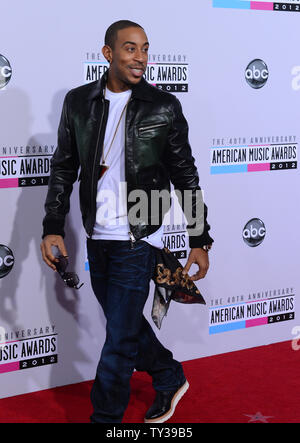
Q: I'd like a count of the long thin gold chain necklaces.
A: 1